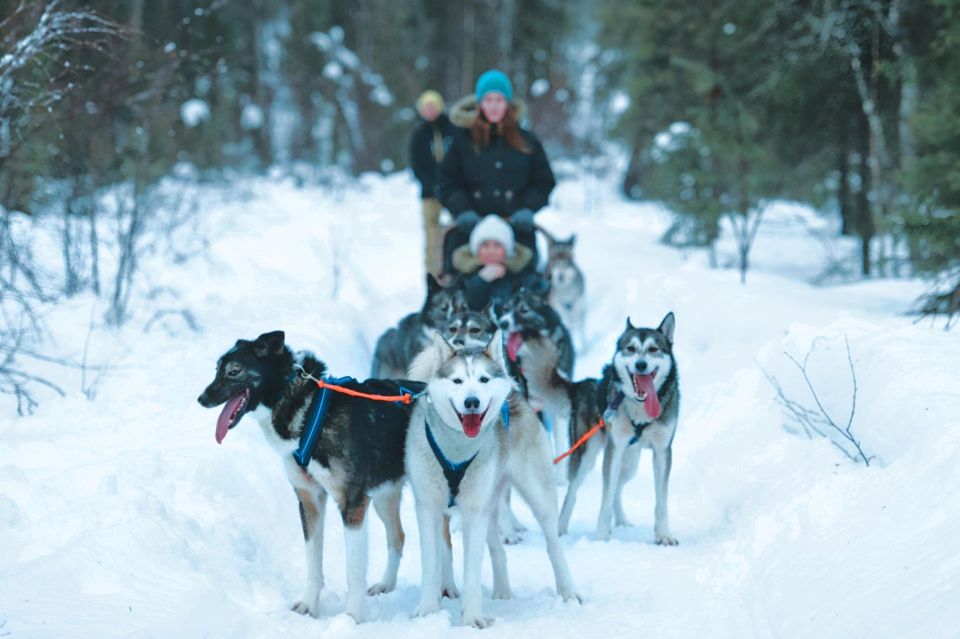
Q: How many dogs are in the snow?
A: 7